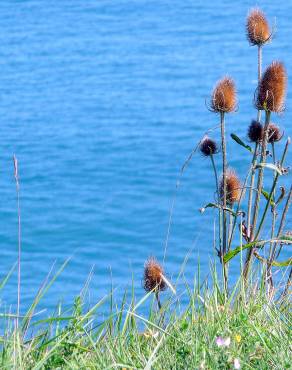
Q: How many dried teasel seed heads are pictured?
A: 8